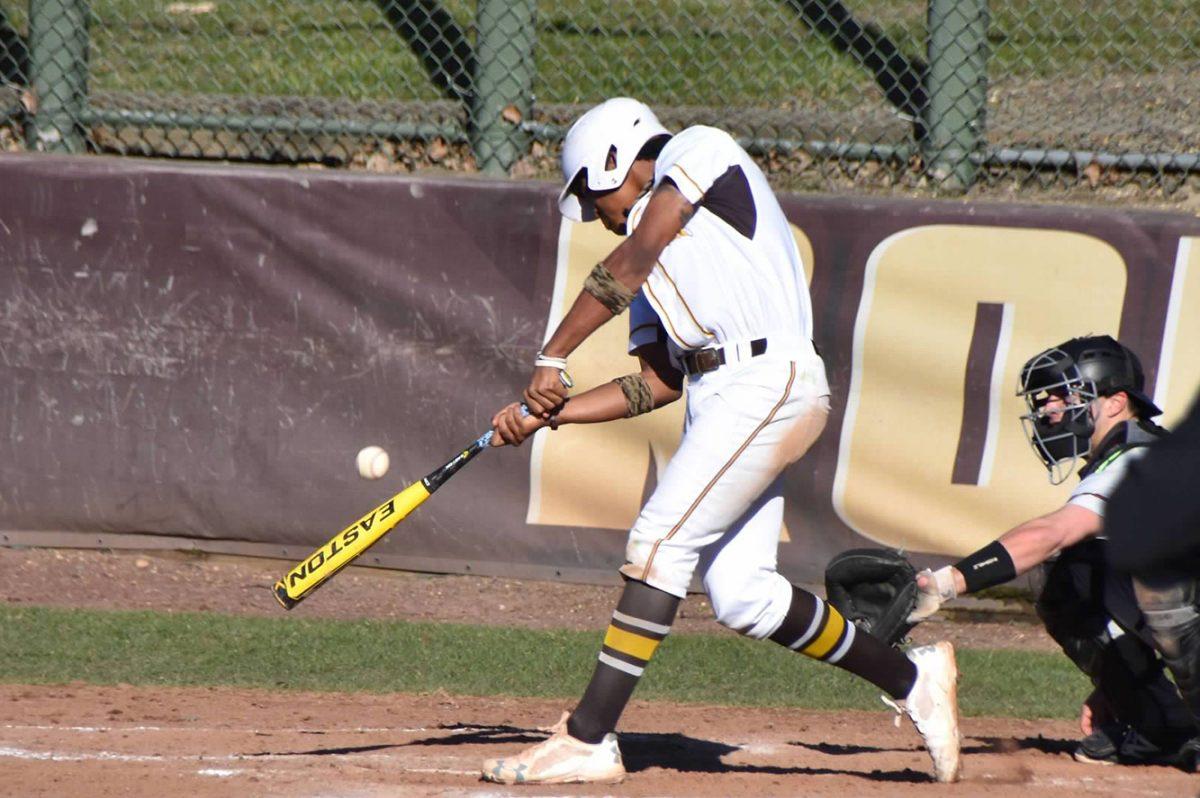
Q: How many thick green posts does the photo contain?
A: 3